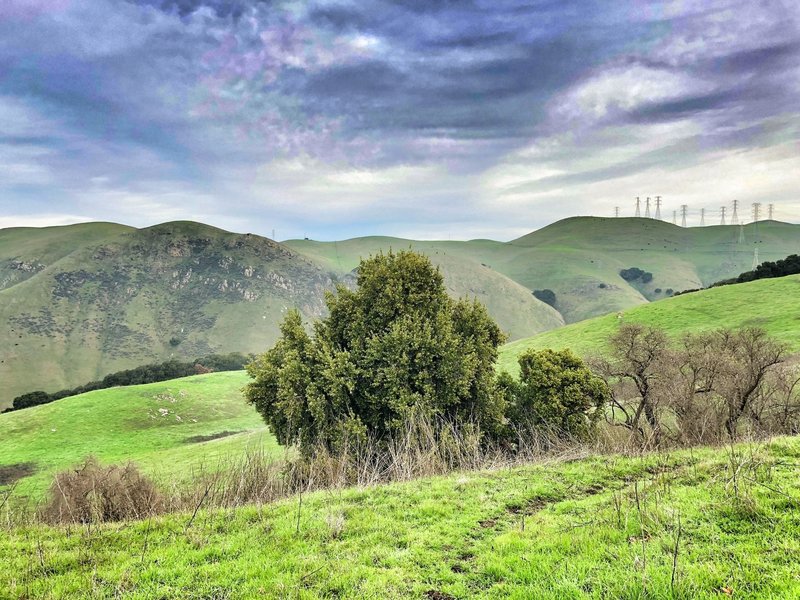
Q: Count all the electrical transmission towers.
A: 13